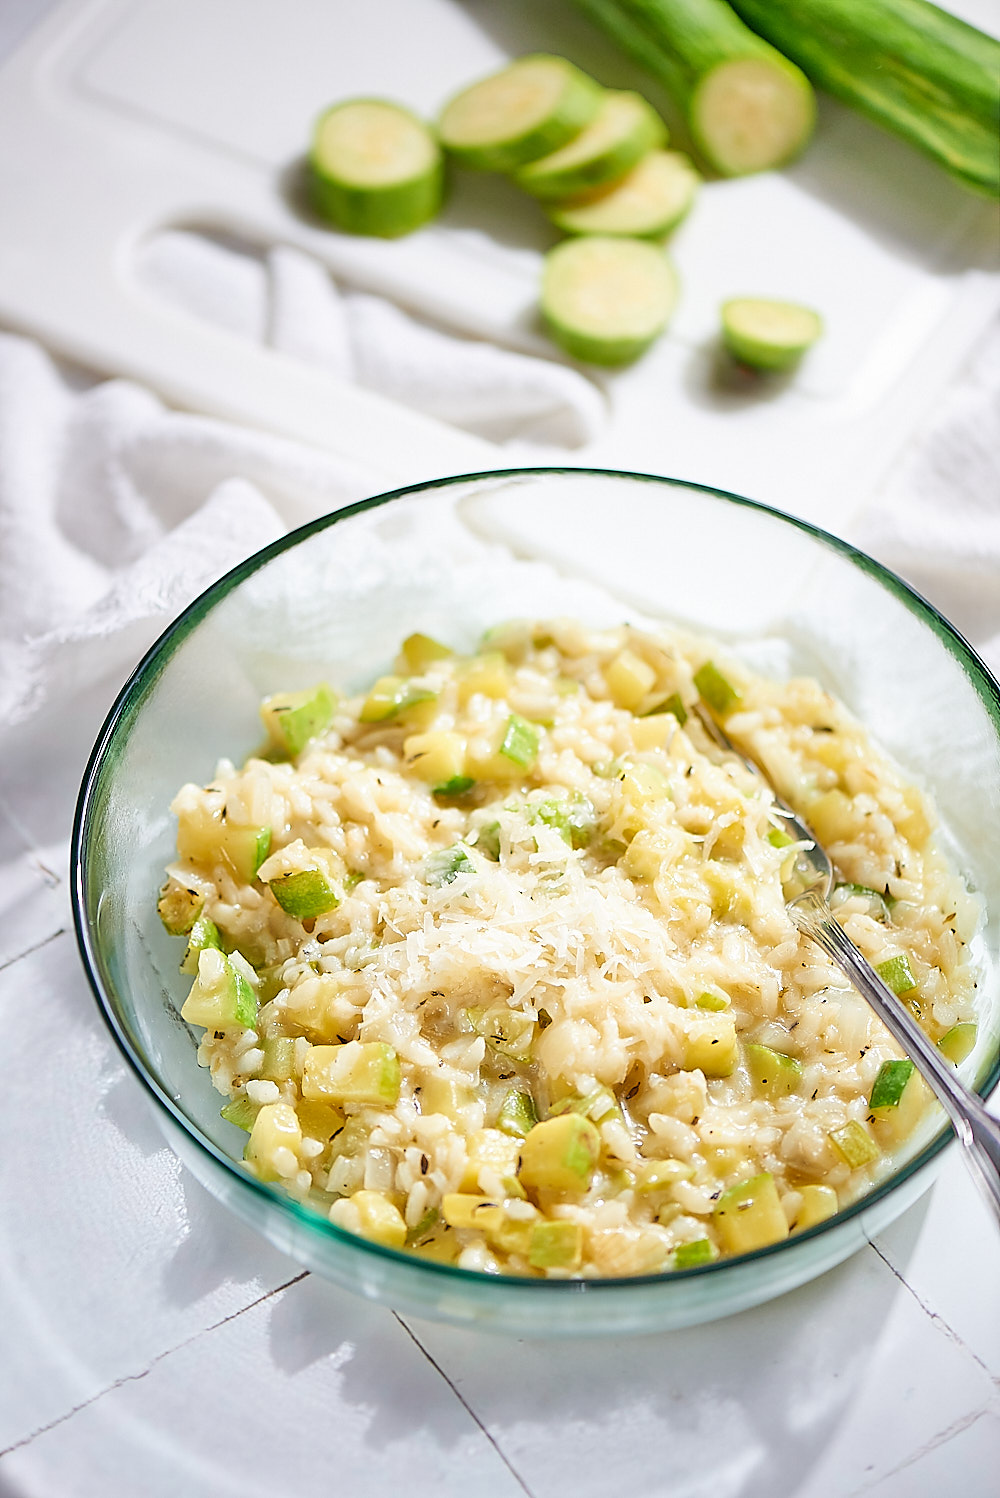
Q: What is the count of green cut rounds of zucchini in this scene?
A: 6